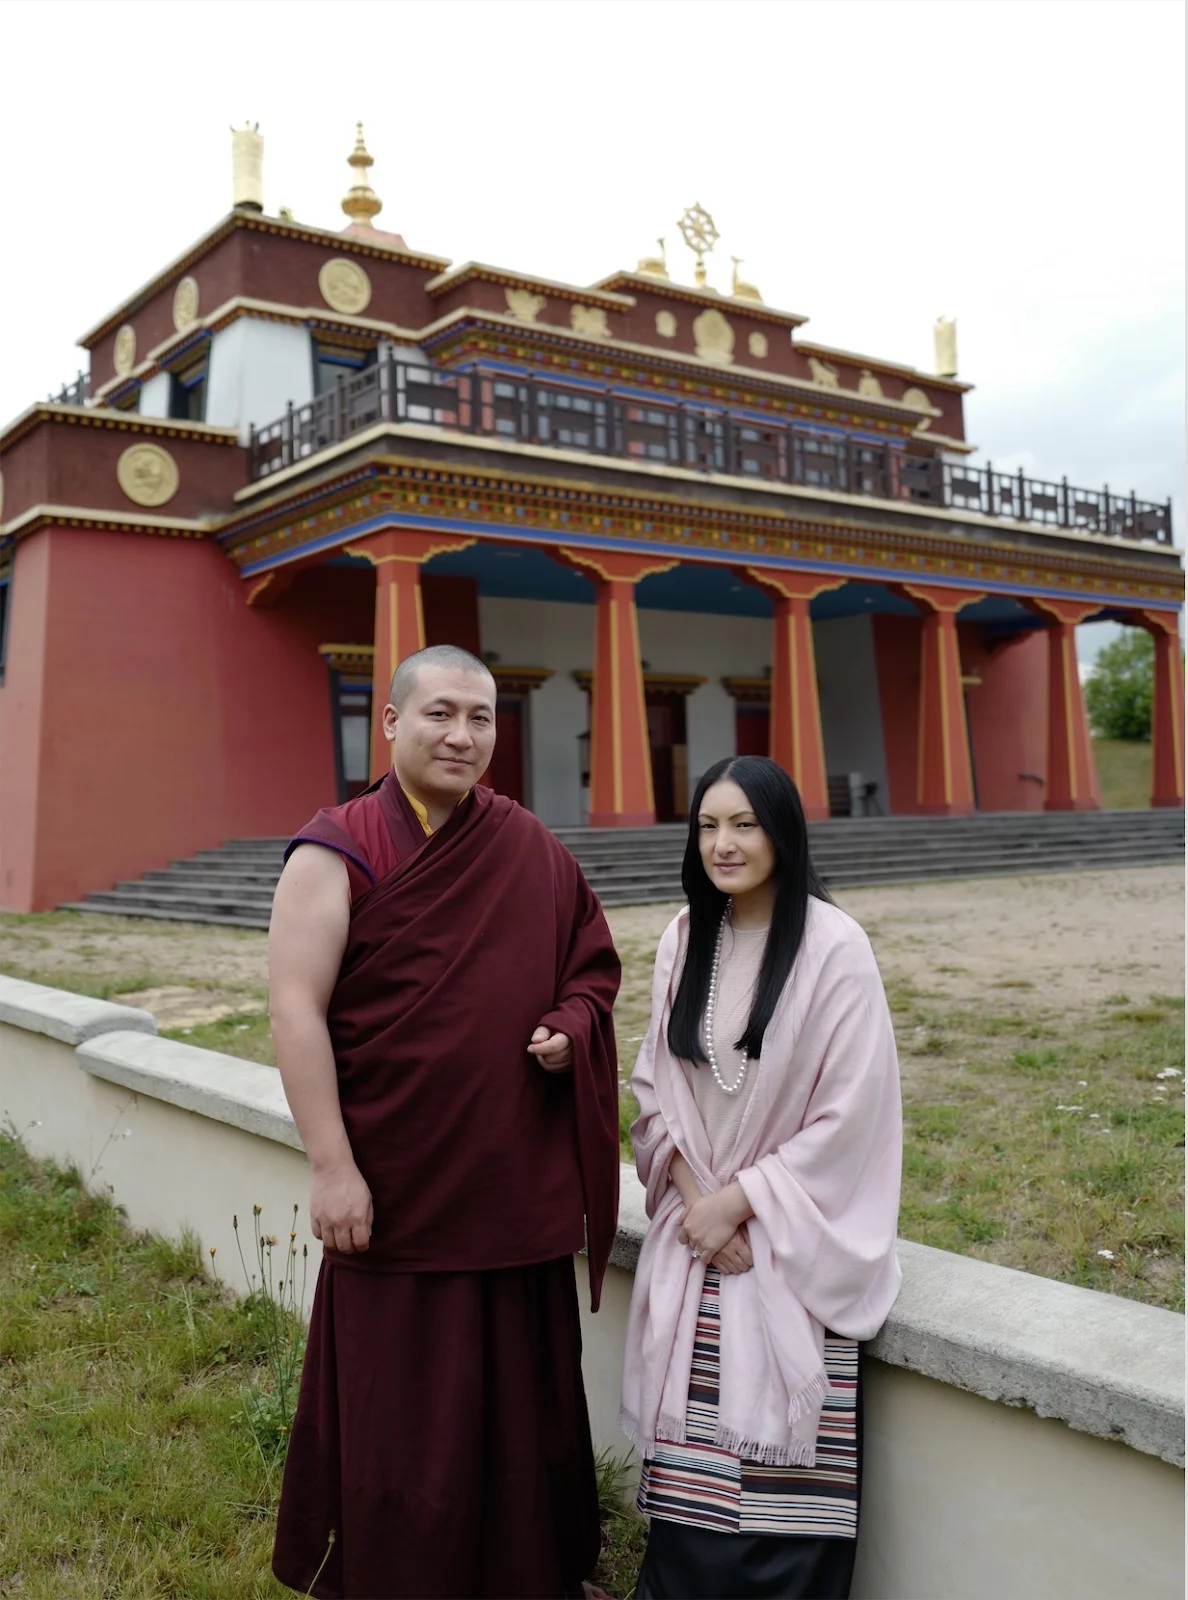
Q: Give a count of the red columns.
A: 6